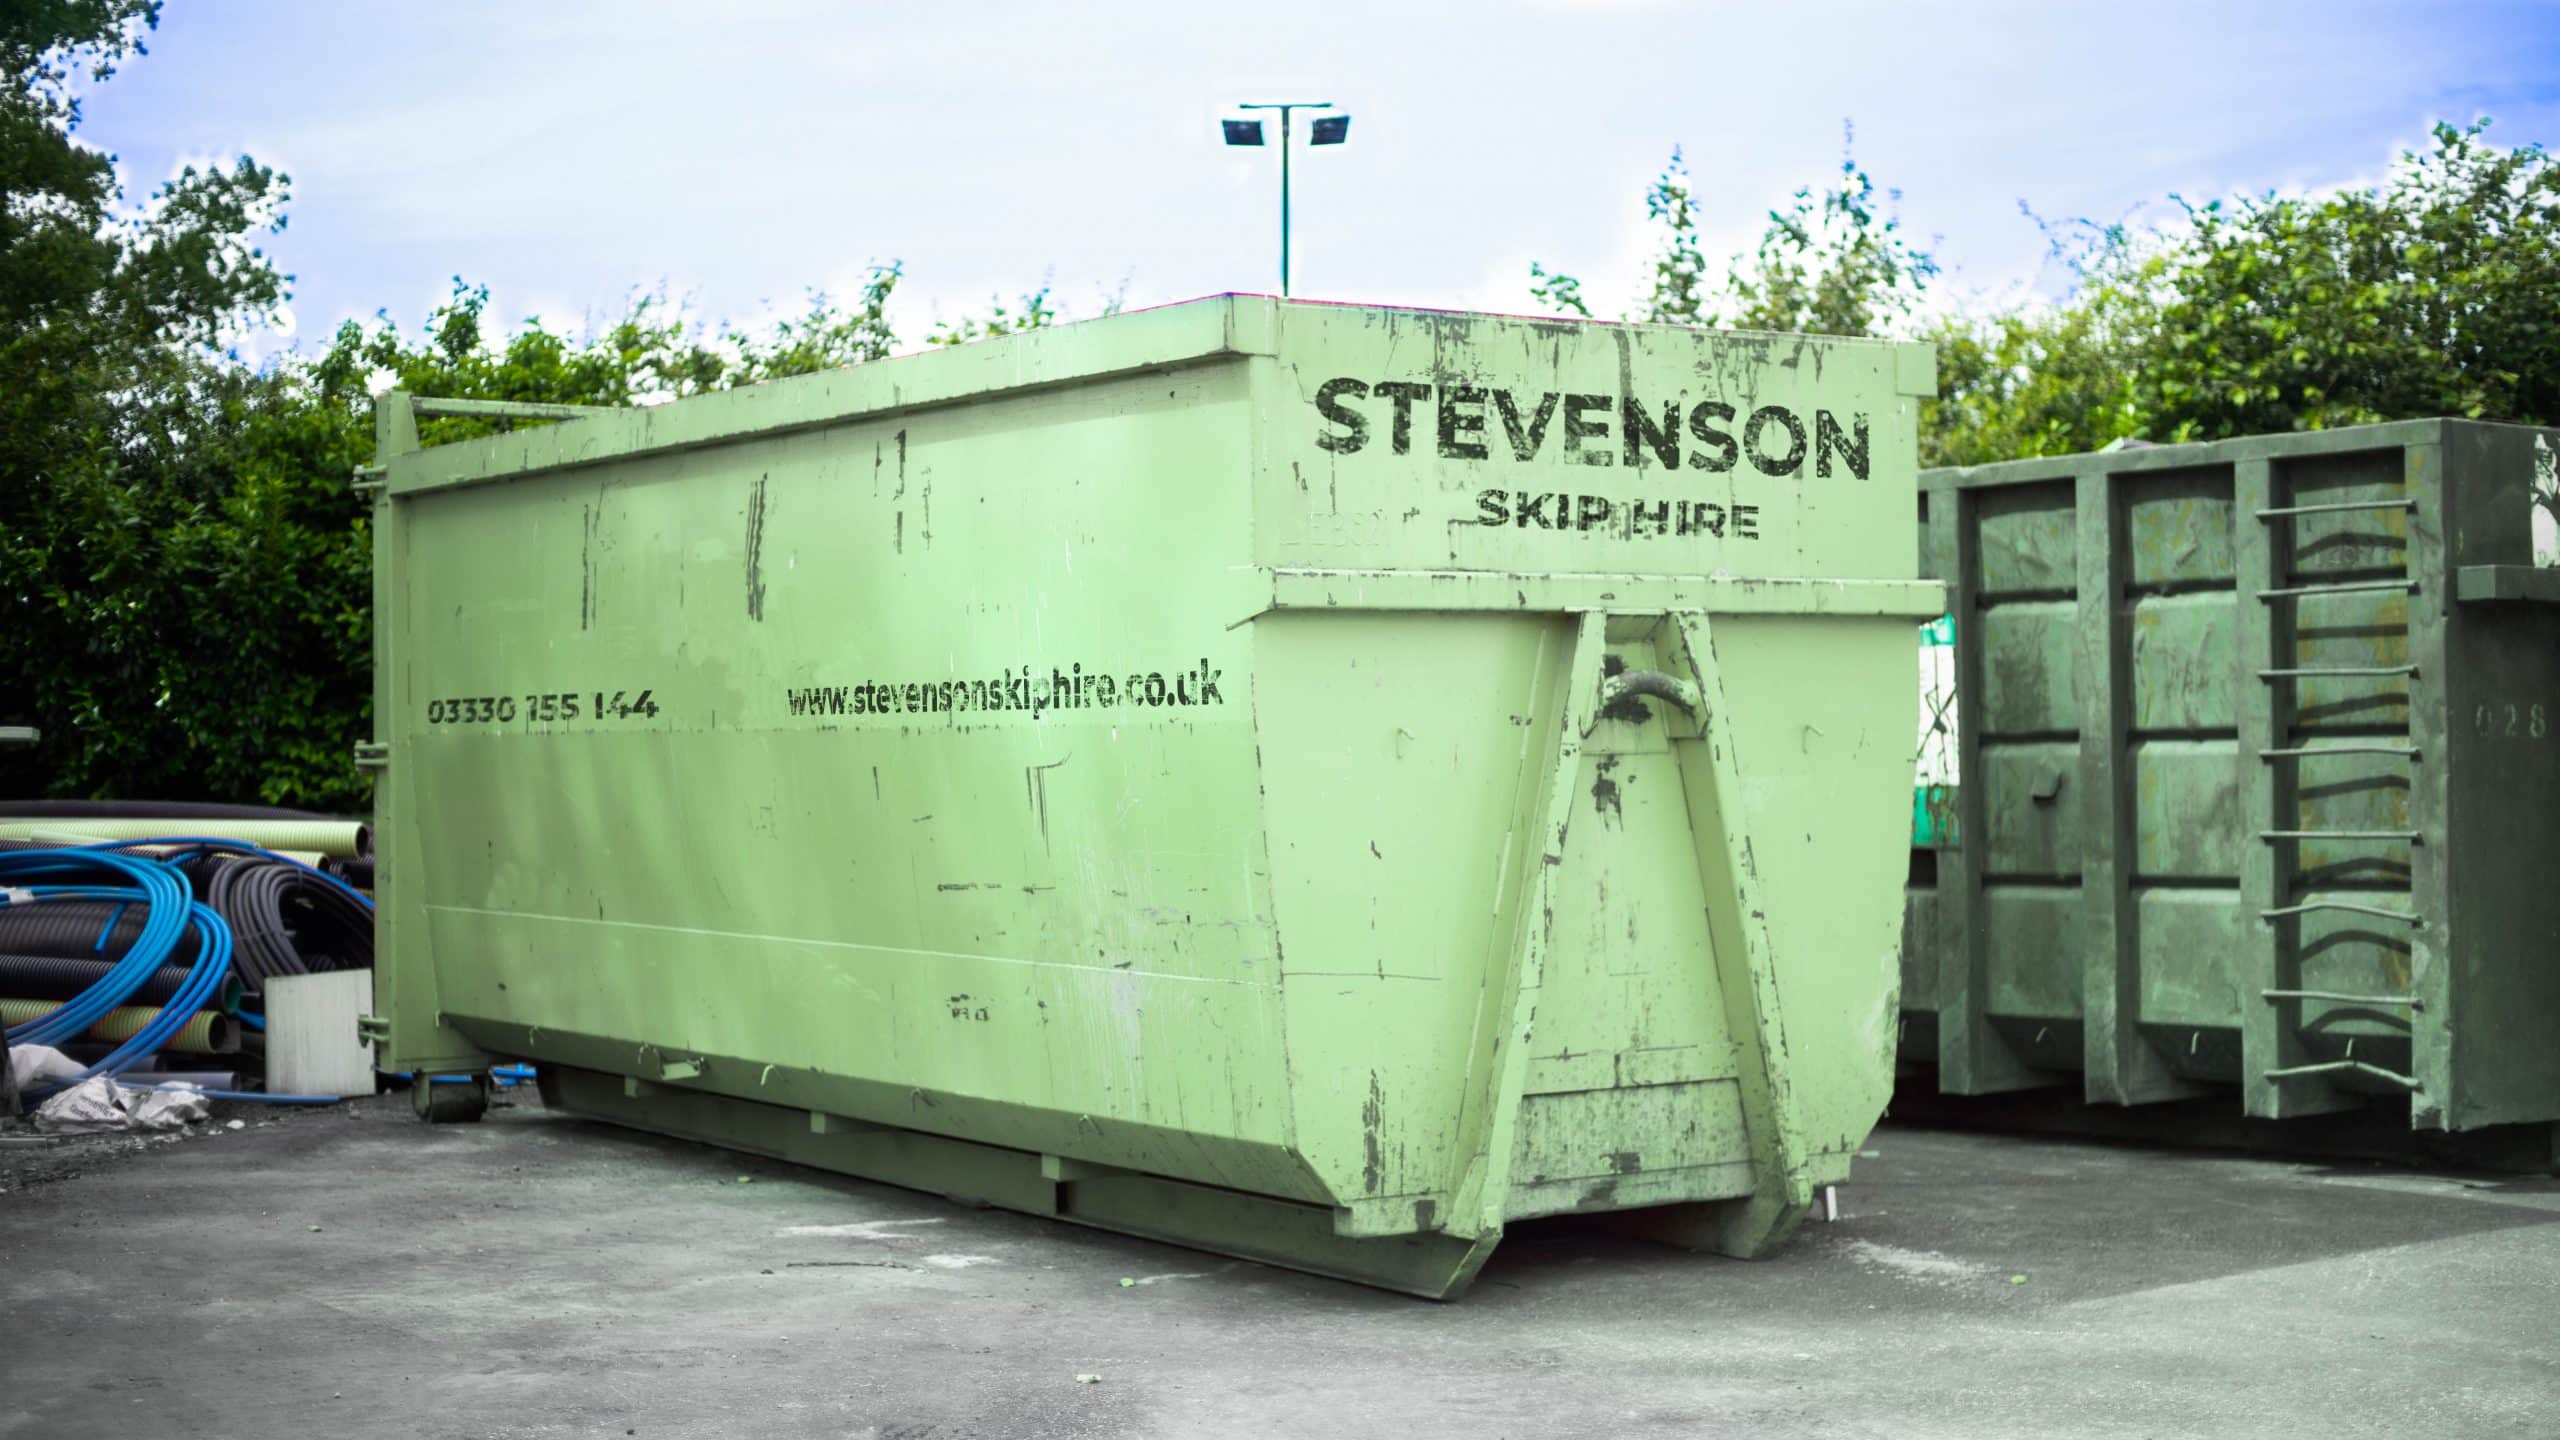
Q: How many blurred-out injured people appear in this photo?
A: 0